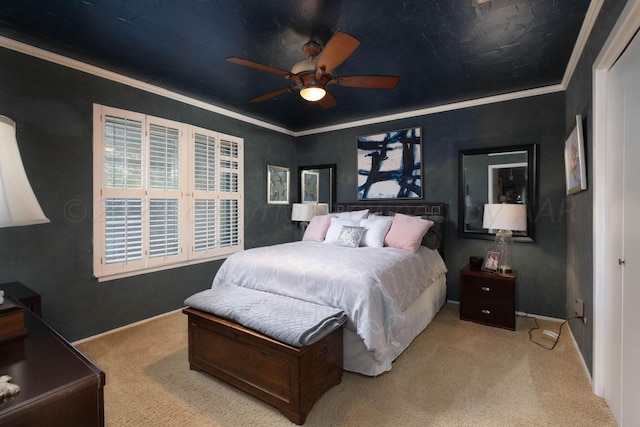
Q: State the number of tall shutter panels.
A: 4